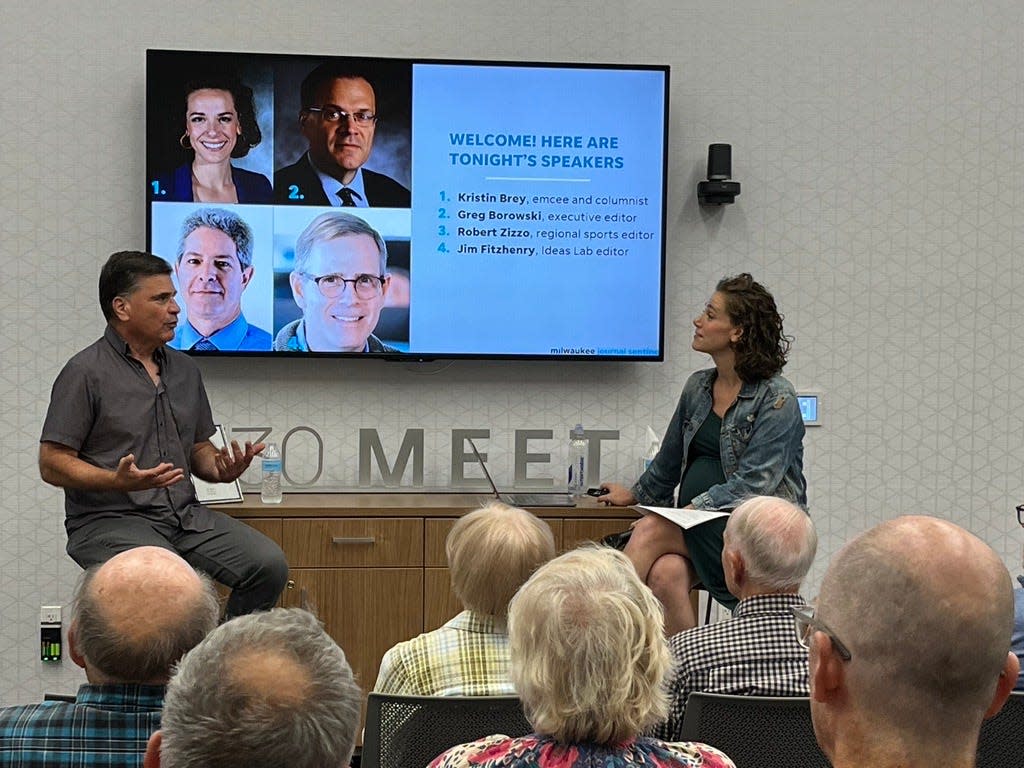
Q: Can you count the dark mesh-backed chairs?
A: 3